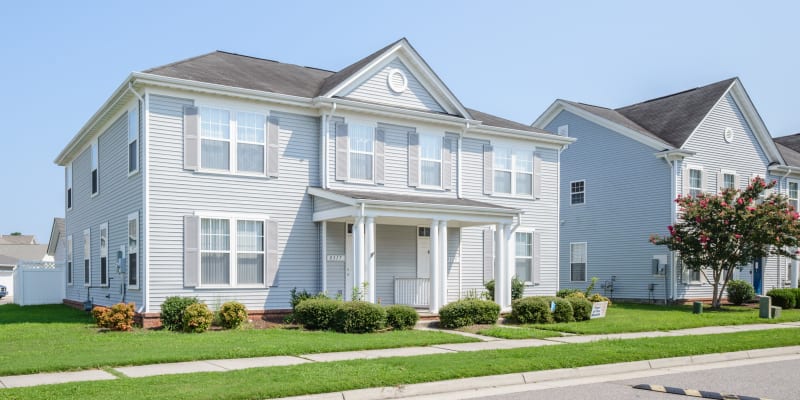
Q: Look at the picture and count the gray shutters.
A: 12